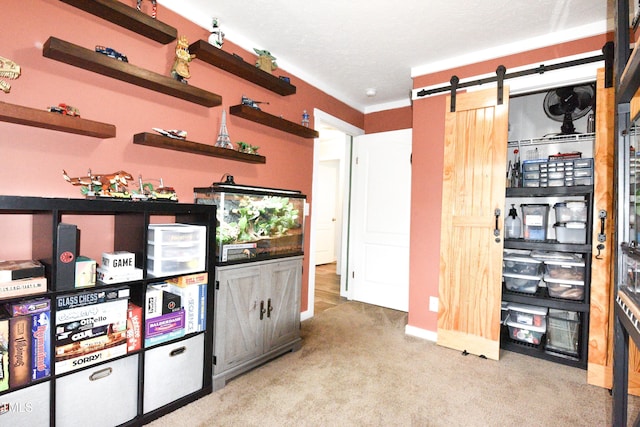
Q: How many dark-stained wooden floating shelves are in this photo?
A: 6